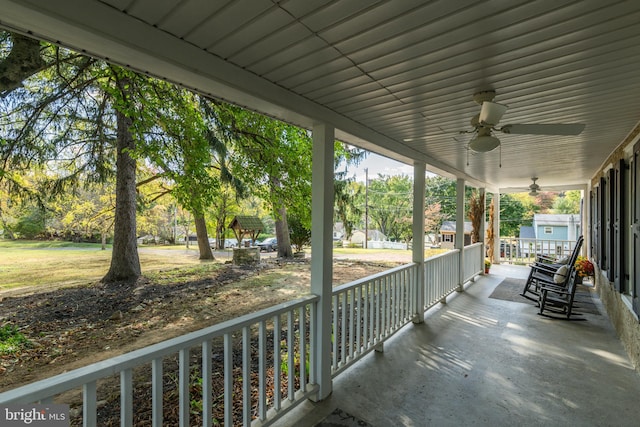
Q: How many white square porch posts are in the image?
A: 5